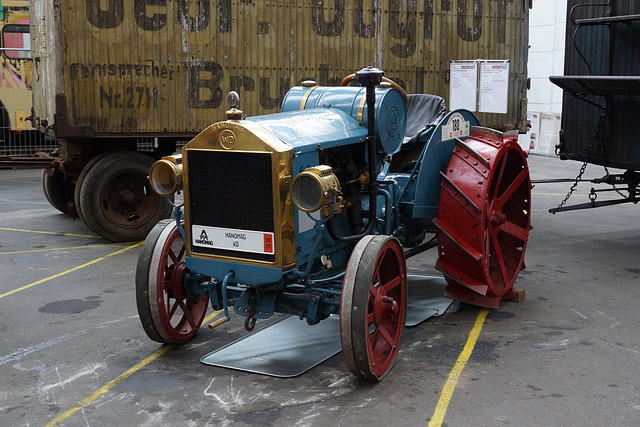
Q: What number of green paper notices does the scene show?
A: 0